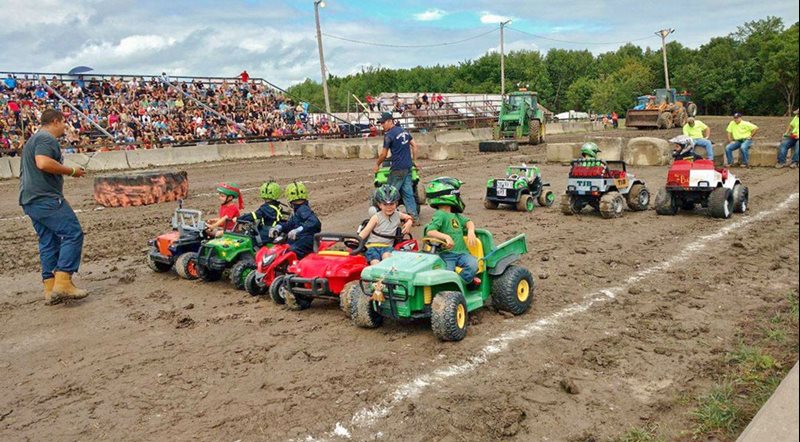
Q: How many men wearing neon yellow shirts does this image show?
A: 3